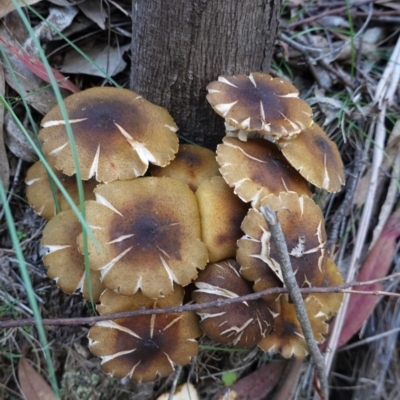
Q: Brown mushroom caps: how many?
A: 14